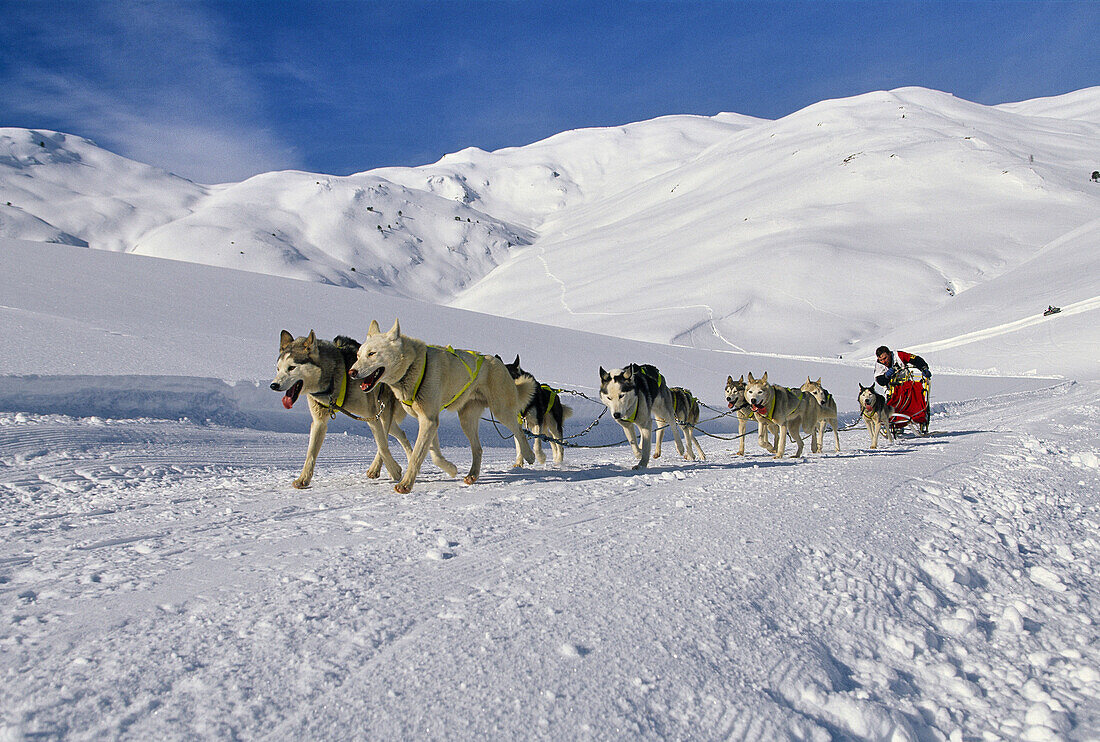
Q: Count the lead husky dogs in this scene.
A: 2